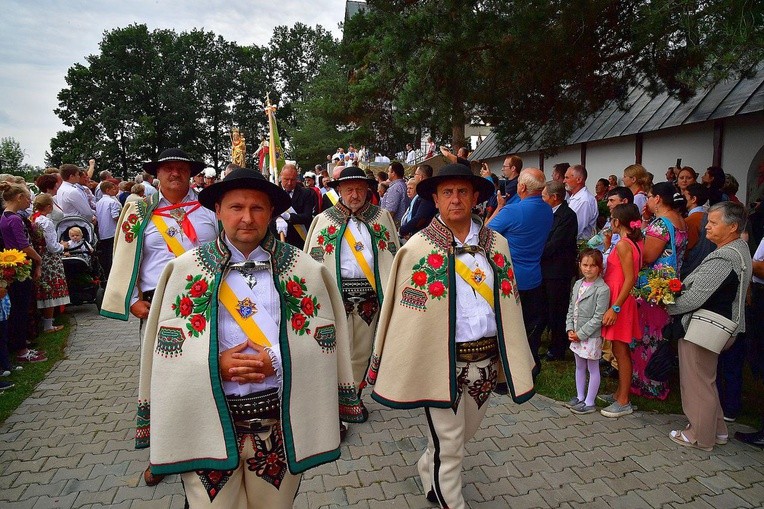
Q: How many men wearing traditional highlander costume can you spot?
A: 4